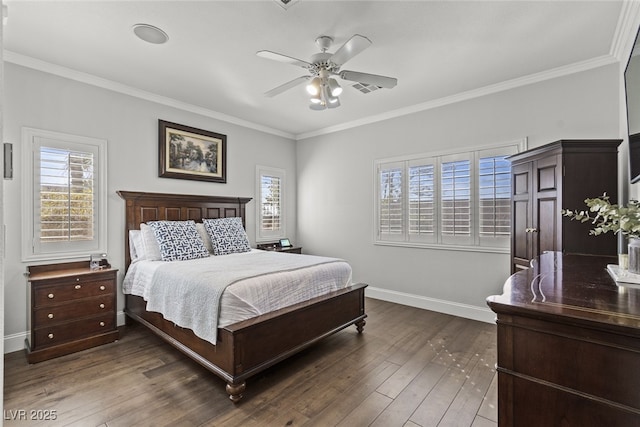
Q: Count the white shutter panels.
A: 6